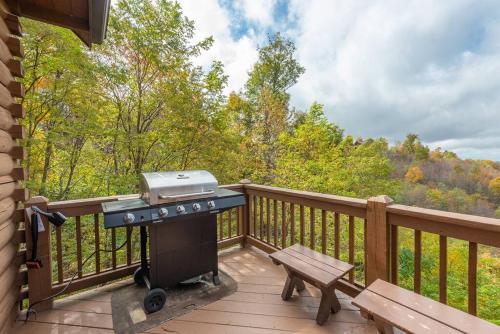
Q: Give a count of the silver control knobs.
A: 5